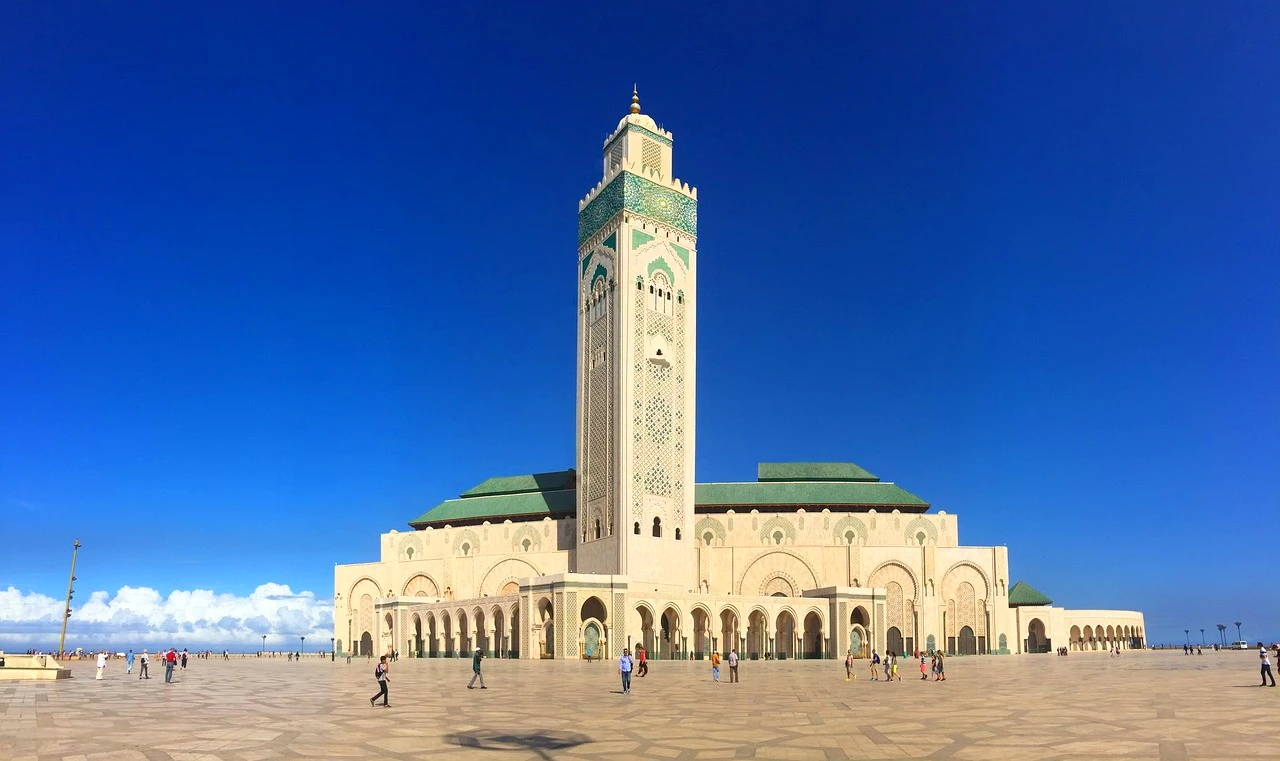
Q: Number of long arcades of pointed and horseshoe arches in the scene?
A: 3